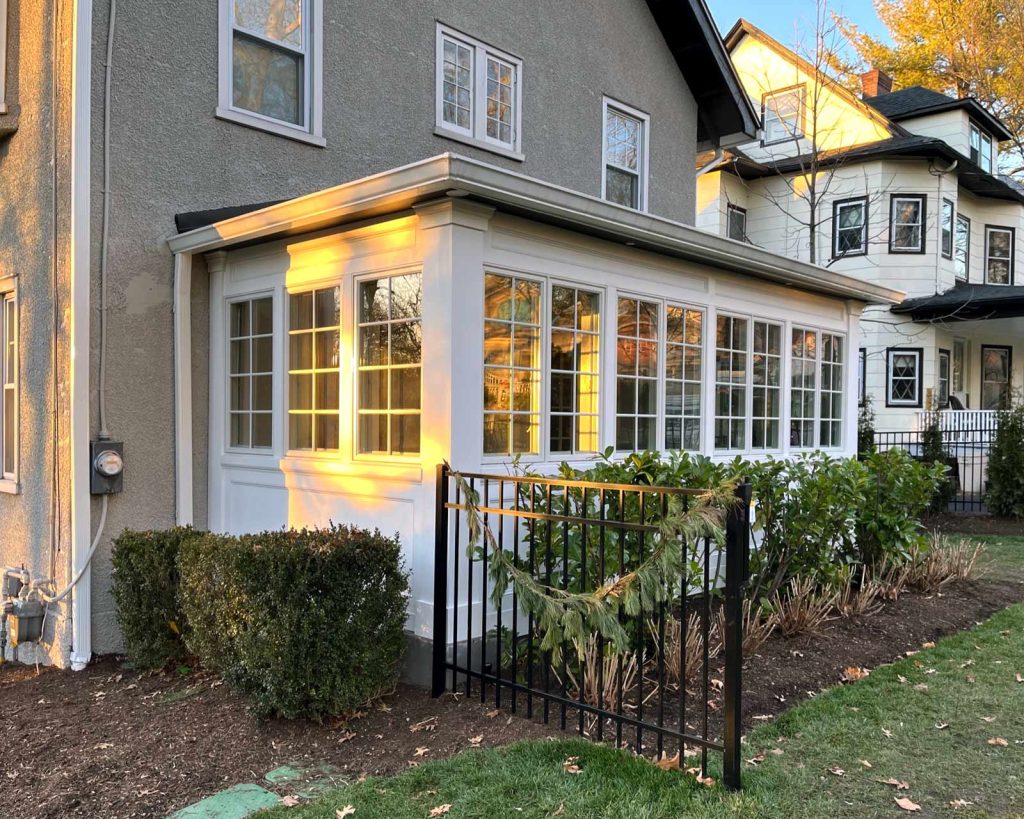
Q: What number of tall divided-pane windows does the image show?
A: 11